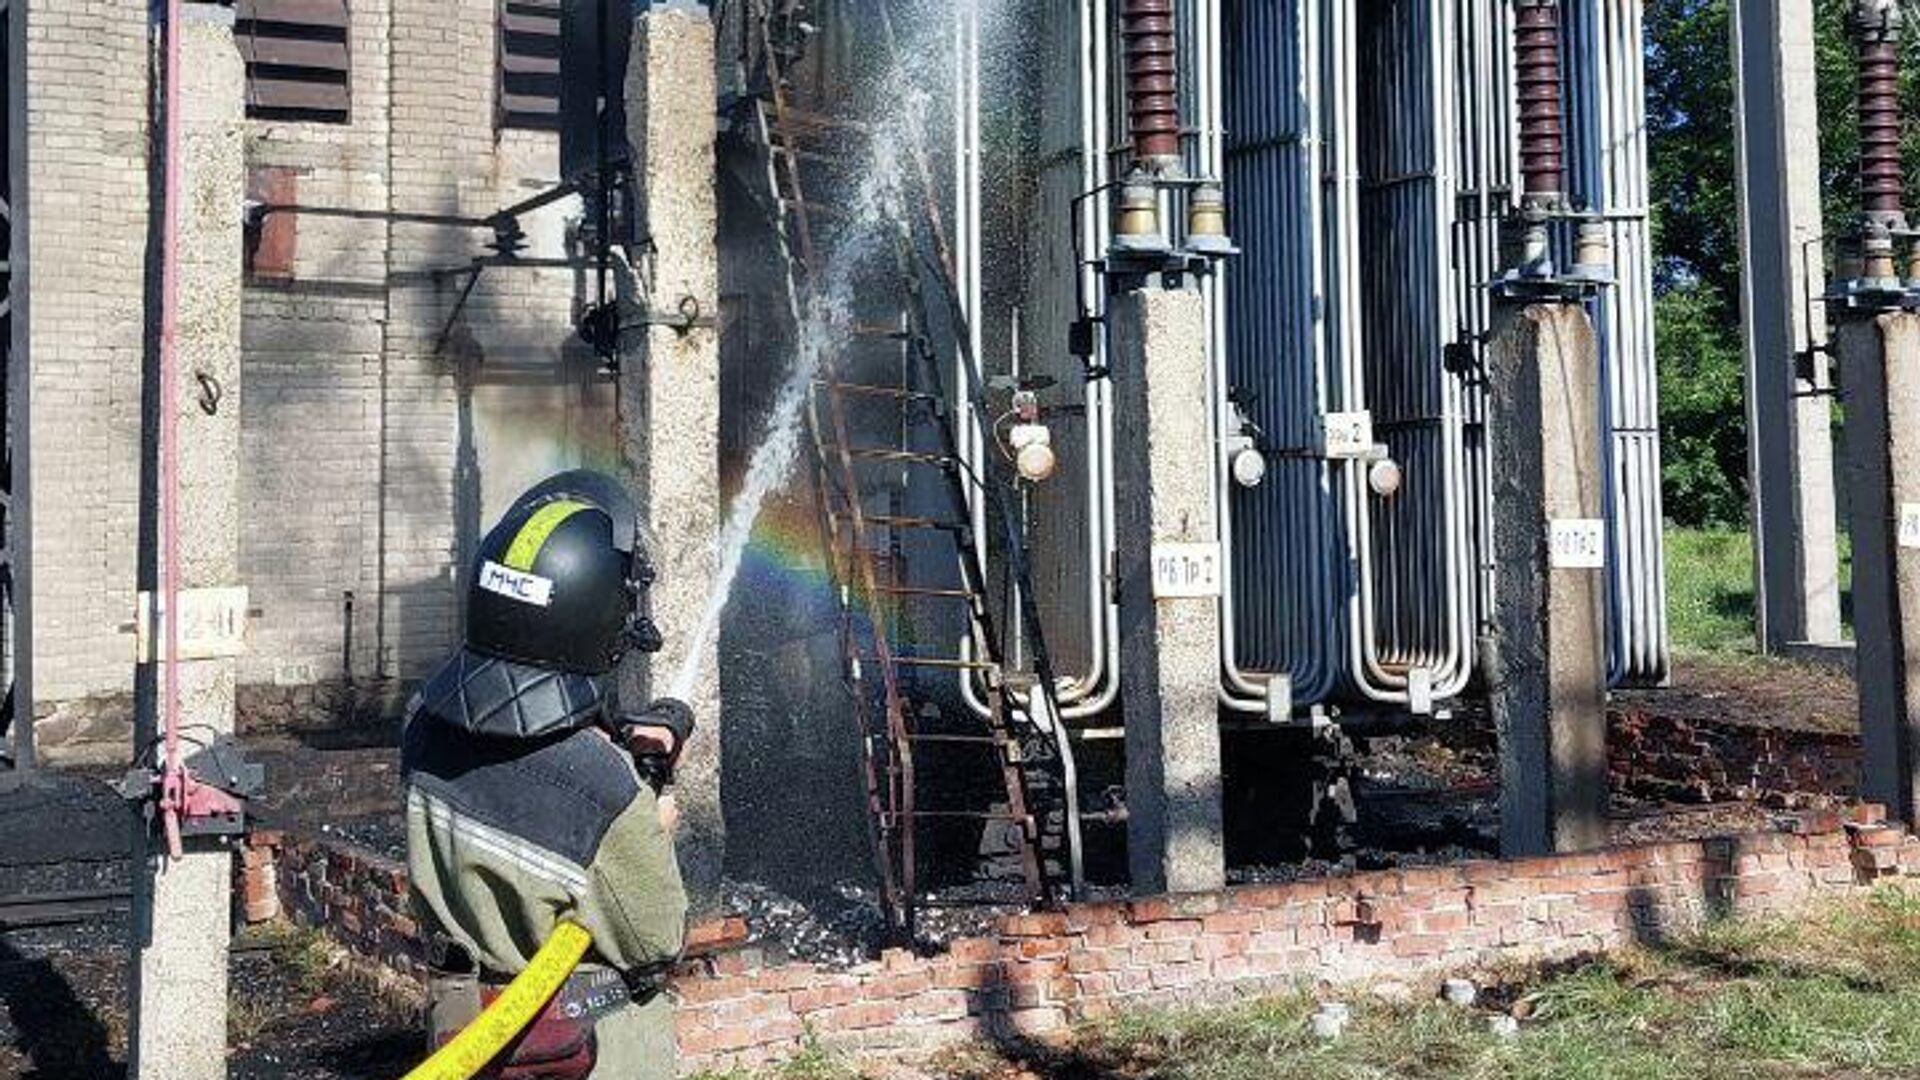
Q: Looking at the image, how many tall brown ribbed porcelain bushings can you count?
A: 3